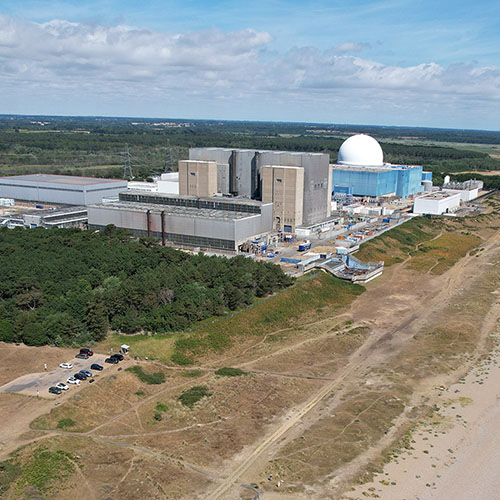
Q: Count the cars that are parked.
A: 11